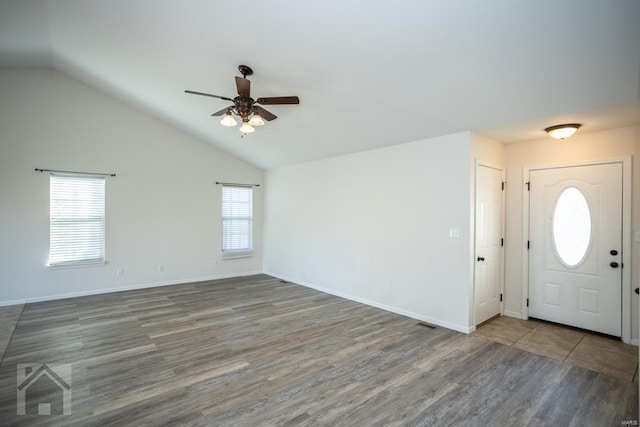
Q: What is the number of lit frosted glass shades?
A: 4